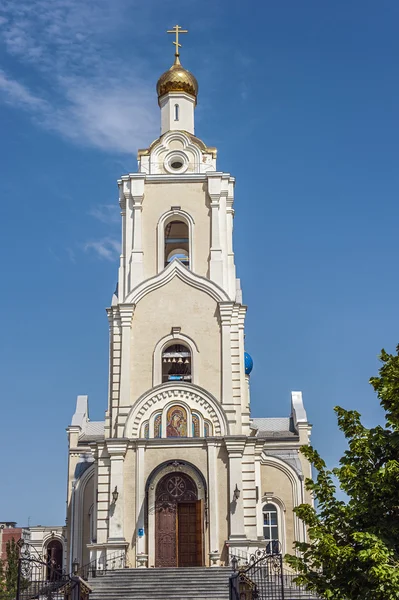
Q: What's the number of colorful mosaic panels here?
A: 5